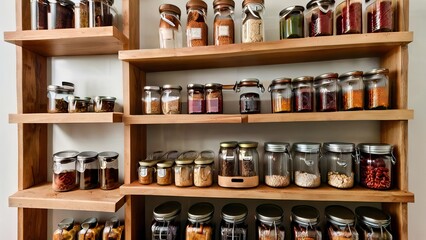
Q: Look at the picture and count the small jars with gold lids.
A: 4